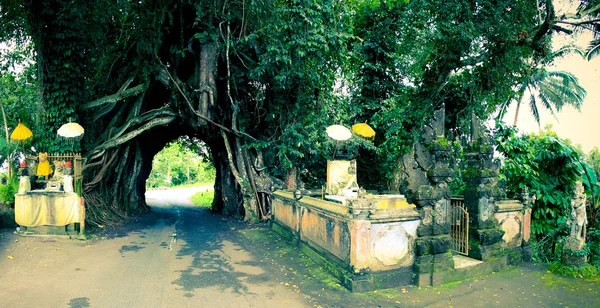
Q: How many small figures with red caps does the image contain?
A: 2